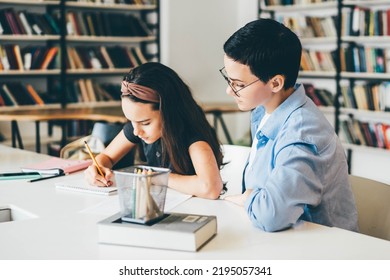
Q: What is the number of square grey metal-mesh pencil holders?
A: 1